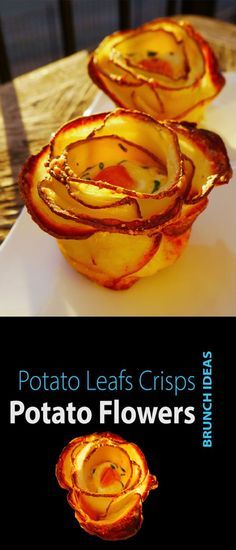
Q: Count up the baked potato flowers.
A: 3